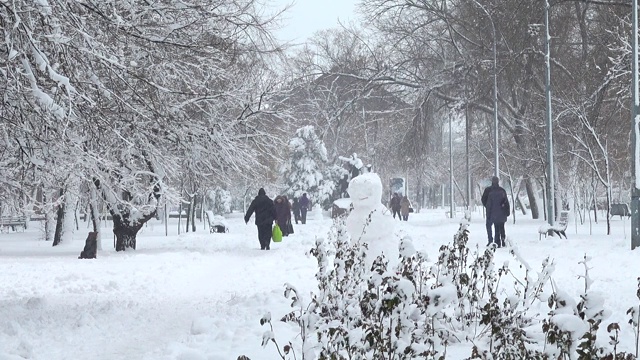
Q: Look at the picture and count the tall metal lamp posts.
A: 5